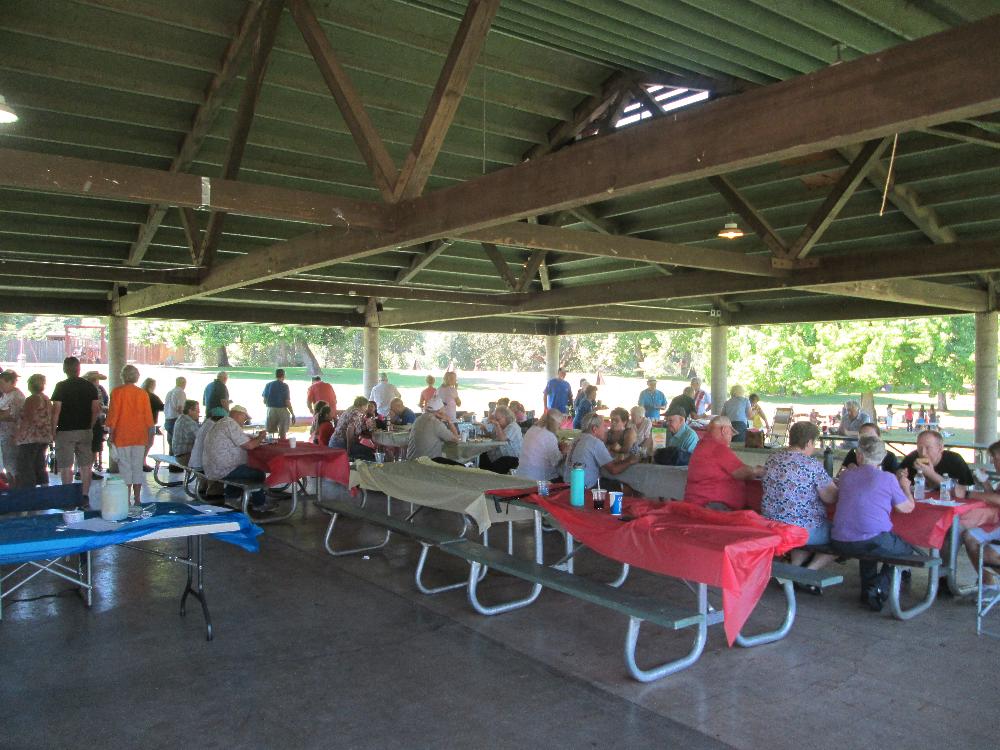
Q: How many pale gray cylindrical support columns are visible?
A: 5